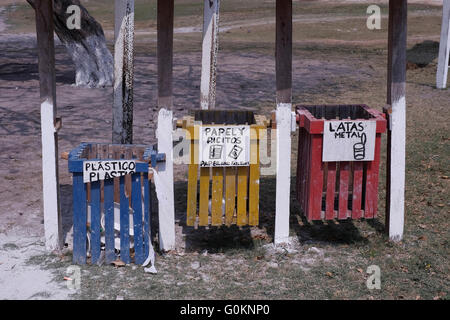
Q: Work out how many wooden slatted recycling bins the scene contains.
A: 3